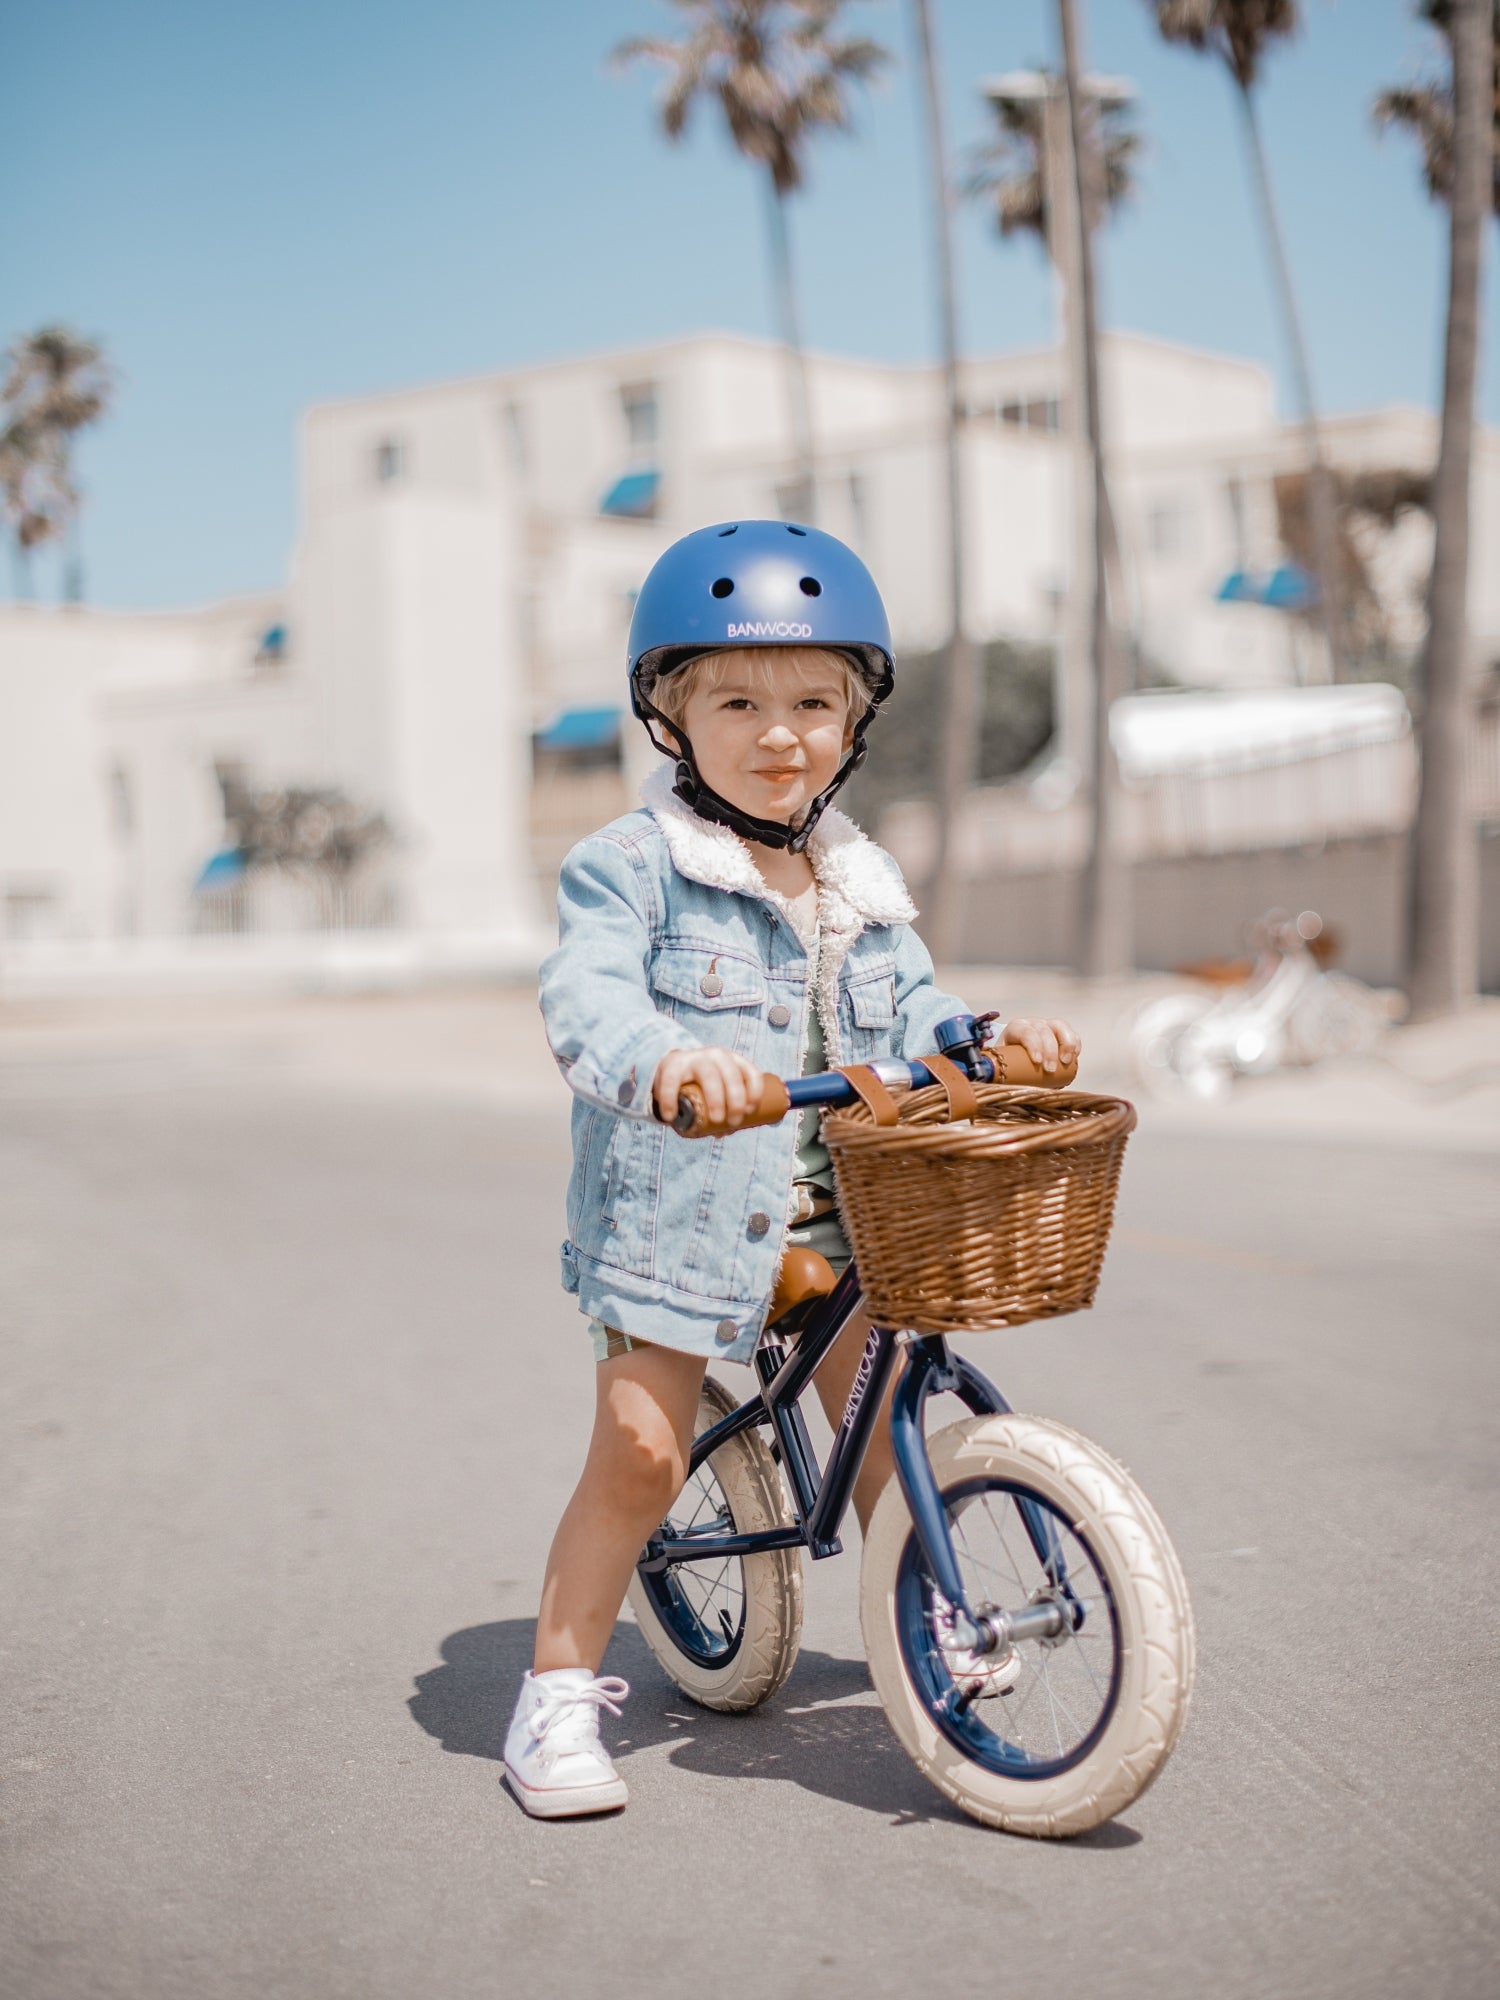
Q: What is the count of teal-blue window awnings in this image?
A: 6